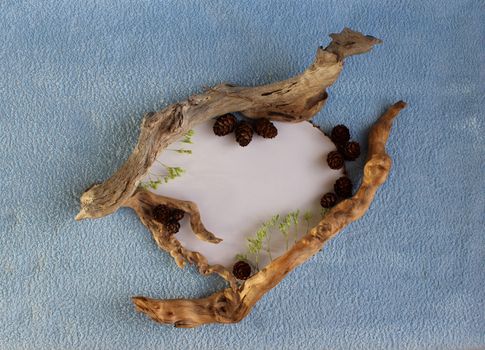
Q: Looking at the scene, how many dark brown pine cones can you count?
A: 12